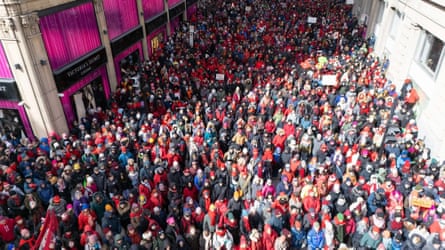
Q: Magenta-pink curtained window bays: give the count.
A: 5